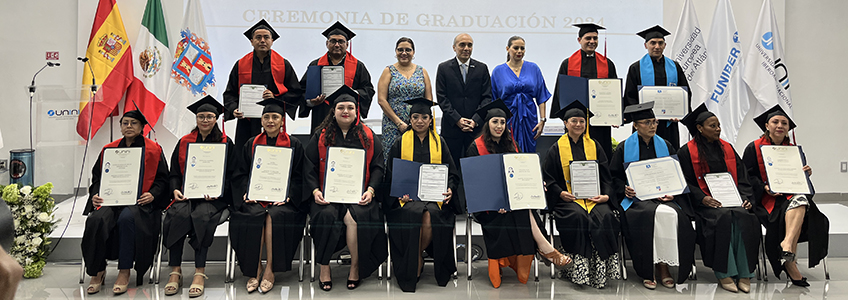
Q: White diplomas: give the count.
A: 14